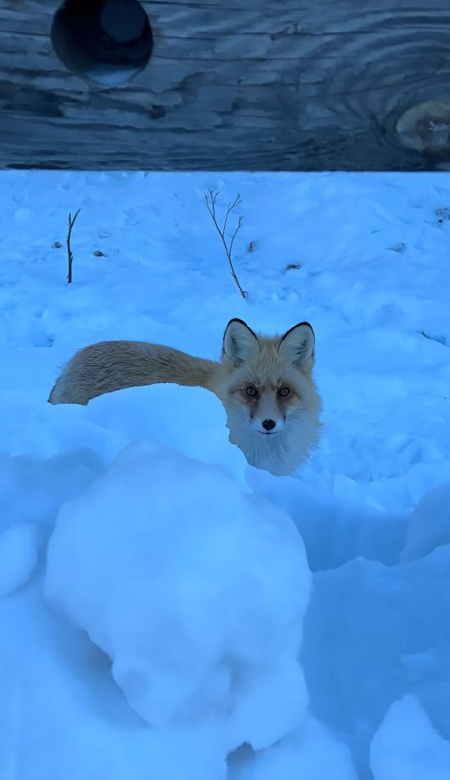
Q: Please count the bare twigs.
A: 2